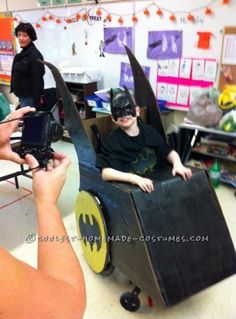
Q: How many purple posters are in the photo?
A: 3